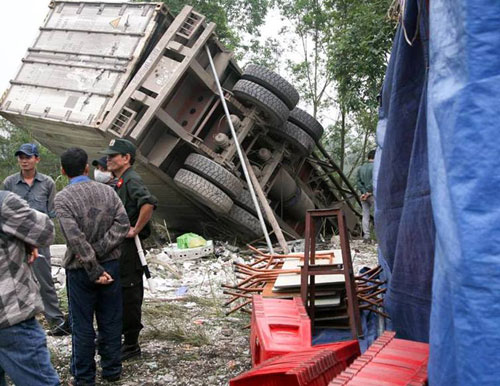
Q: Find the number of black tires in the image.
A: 8